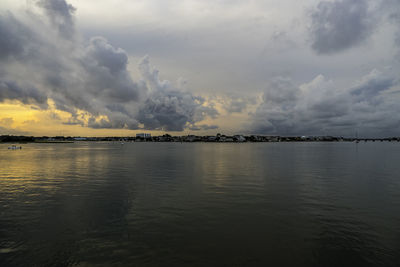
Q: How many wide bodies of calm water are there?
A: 1